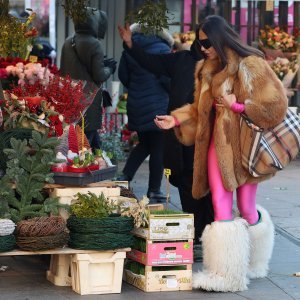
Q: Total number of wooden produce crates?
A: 3